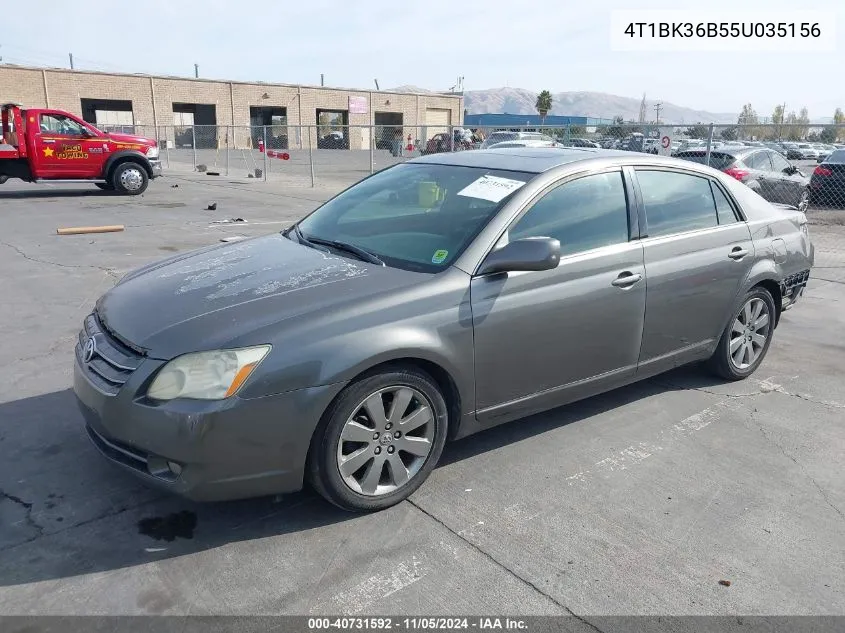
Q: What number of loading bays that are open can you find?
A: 5